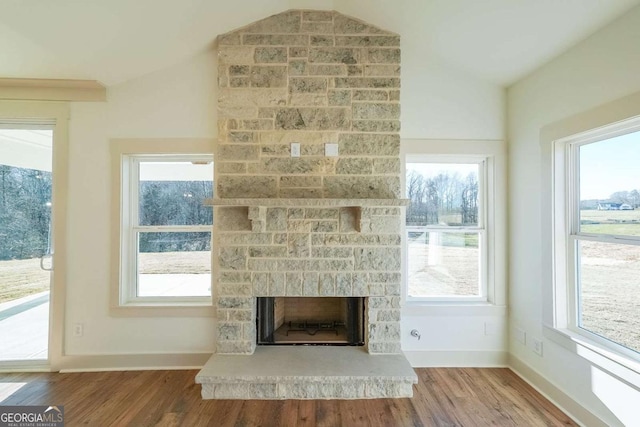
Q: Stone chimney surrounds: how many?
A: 1